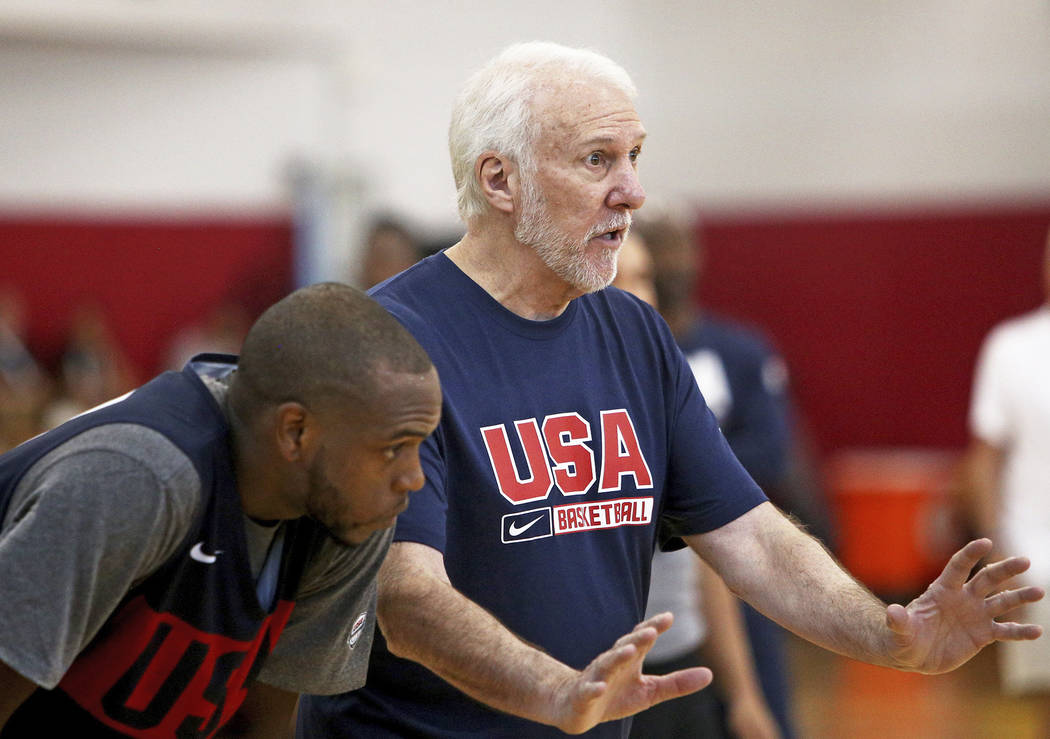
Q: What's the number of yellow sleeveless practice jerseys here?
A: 0